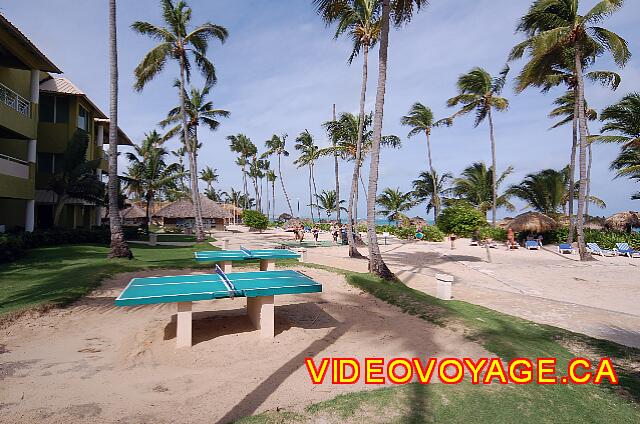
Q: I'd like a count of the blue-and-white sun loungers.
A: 4